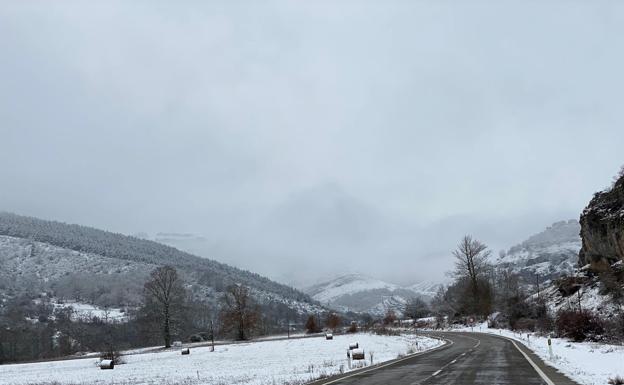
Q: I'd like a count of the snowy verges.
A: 2